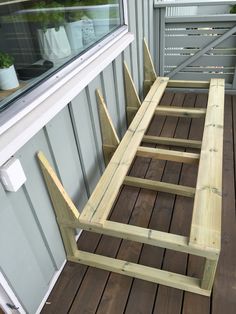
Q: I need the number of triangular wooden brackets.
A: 4